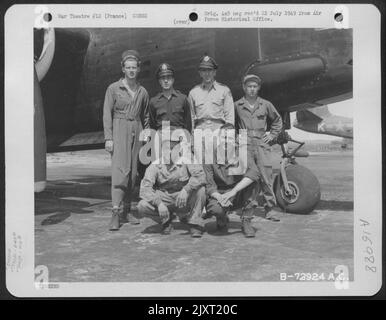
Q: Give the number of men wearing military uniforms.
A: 6